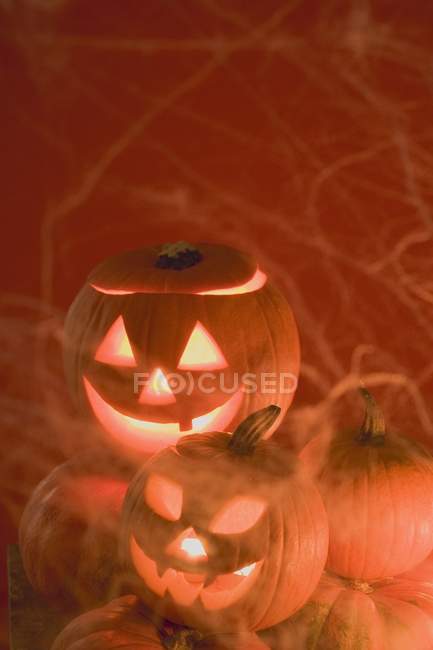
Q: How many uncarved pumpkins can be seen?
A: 4